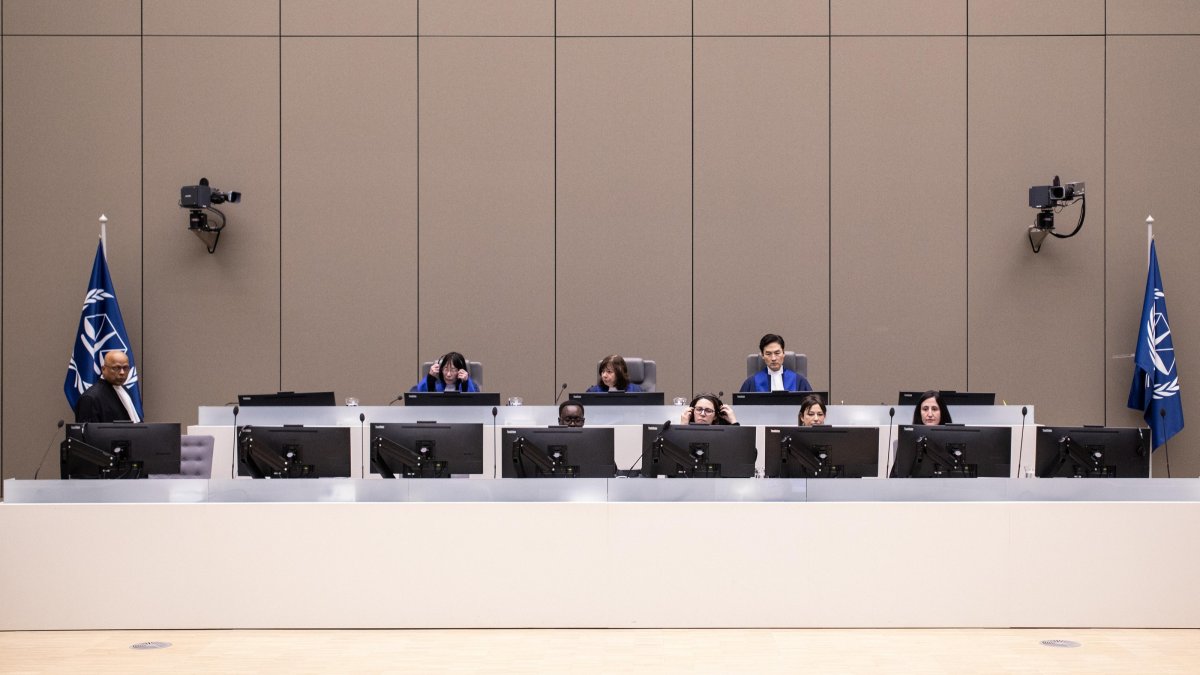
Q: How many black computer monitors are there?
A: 13